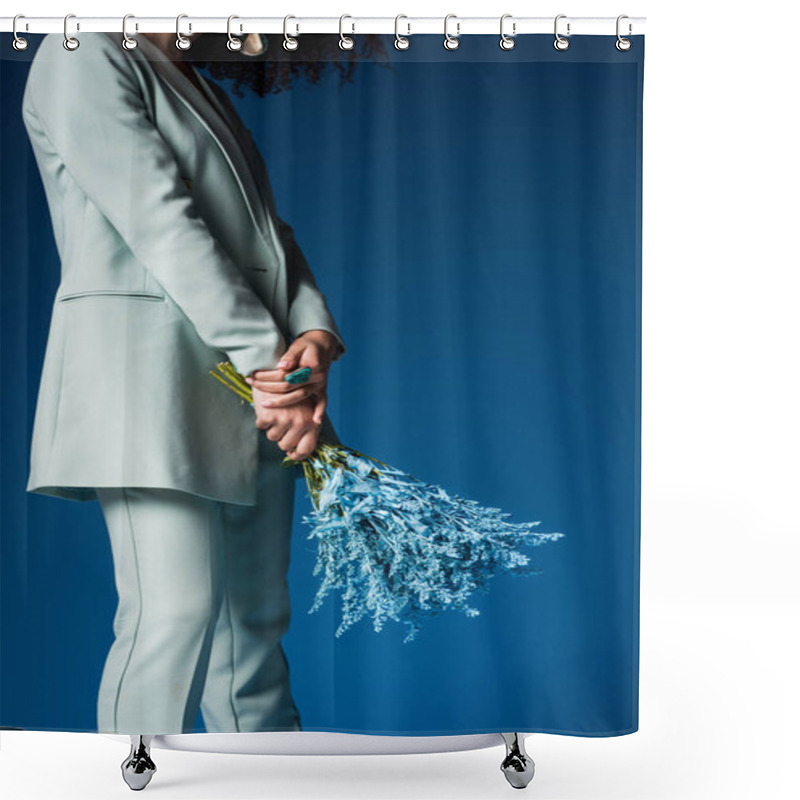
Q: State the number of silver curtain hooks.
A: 12